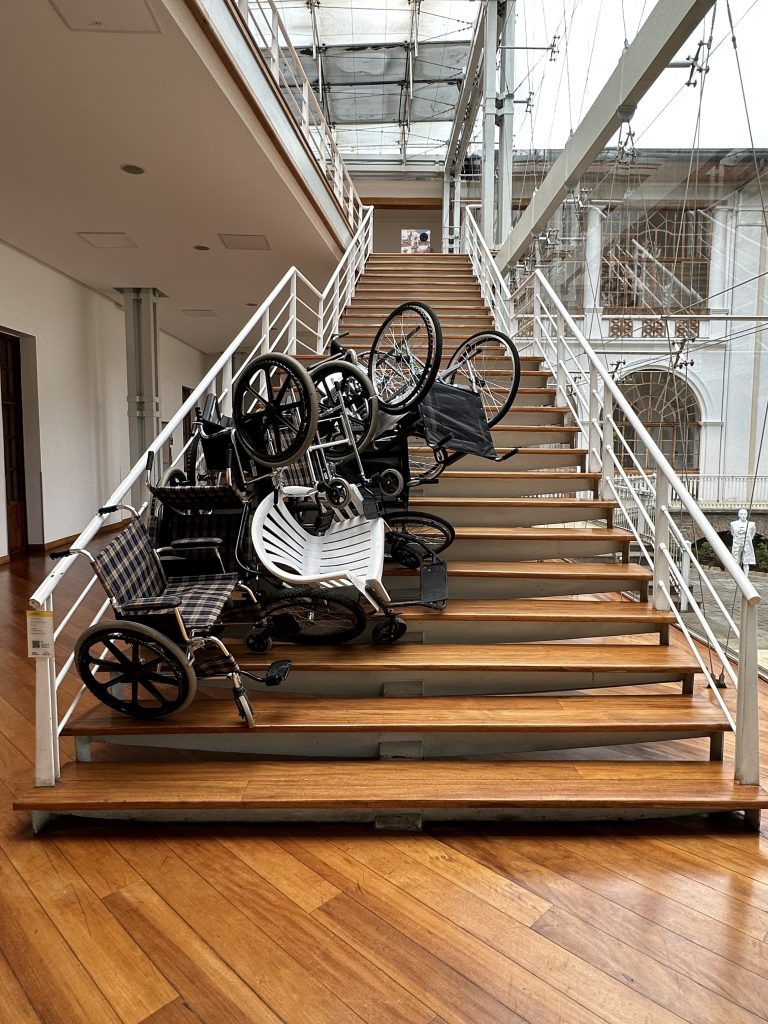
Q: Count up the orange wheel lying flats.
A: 0